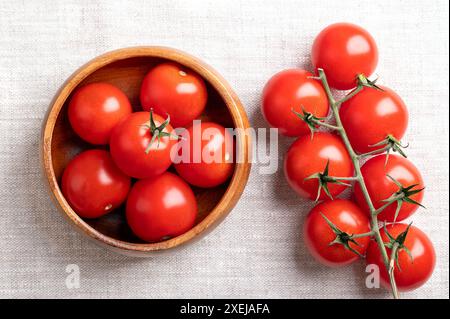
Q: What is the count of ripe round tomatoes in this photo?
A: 13